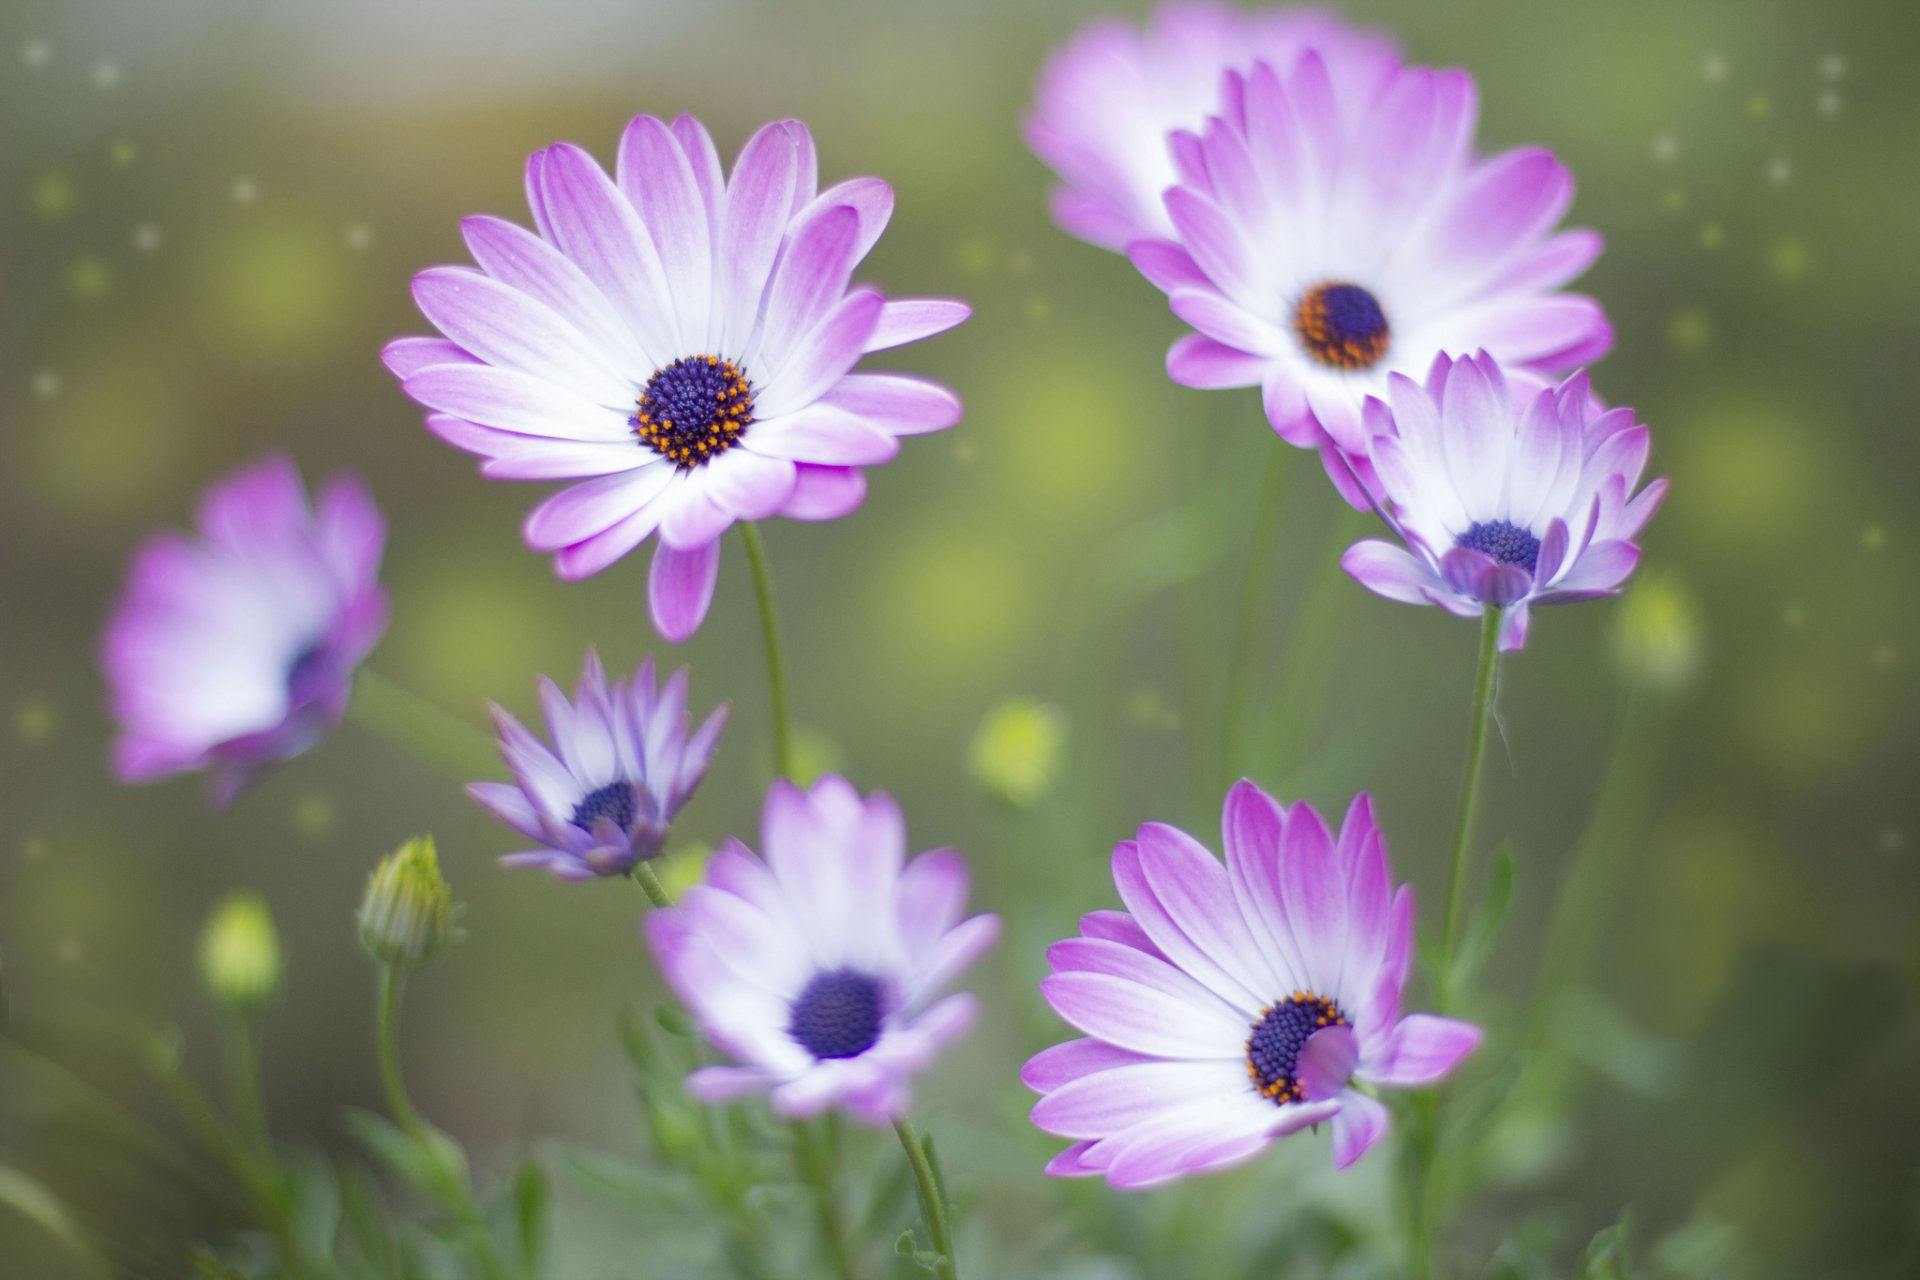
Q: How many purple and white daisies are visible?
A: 8